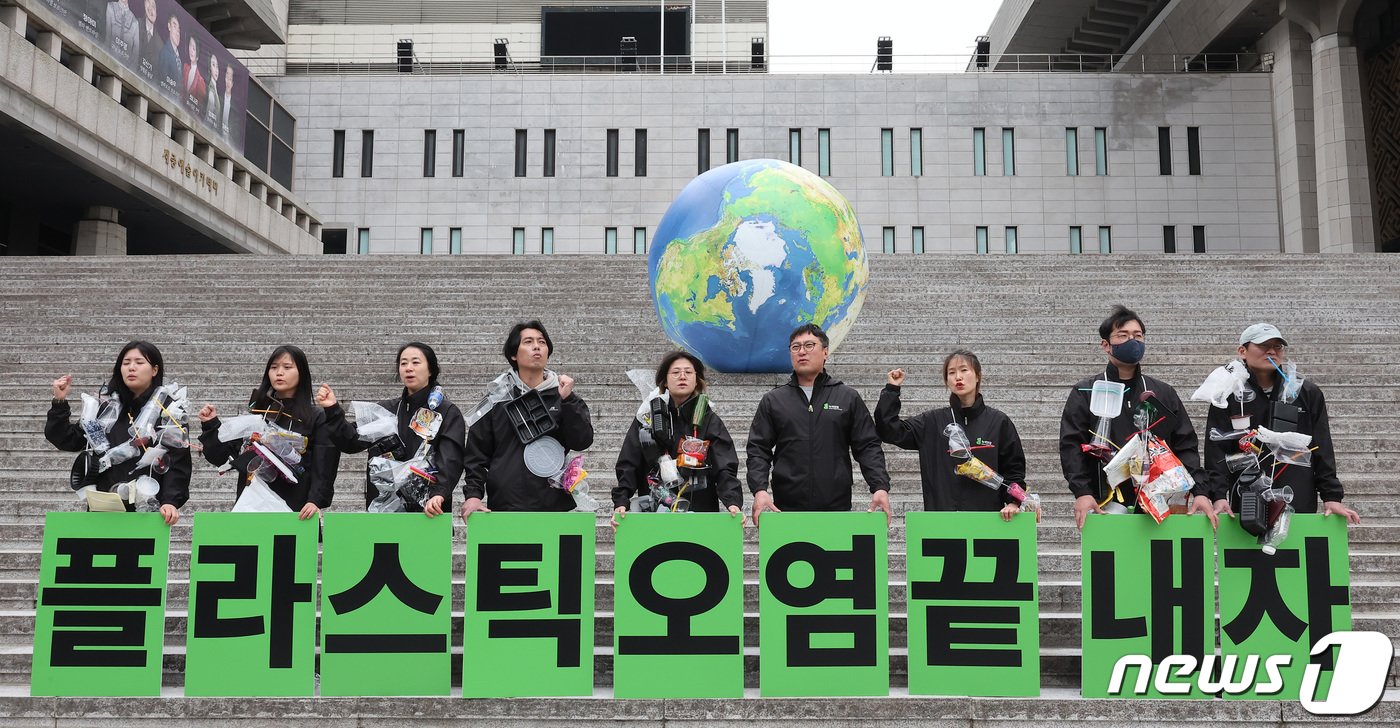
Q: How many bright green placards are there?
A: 9